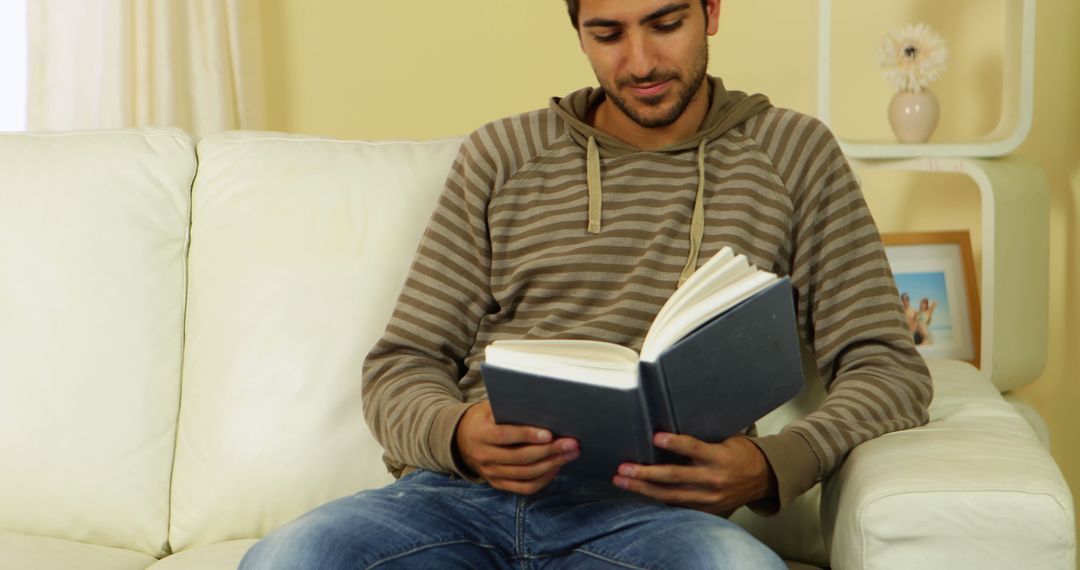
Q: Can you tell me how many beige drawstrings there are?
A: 2